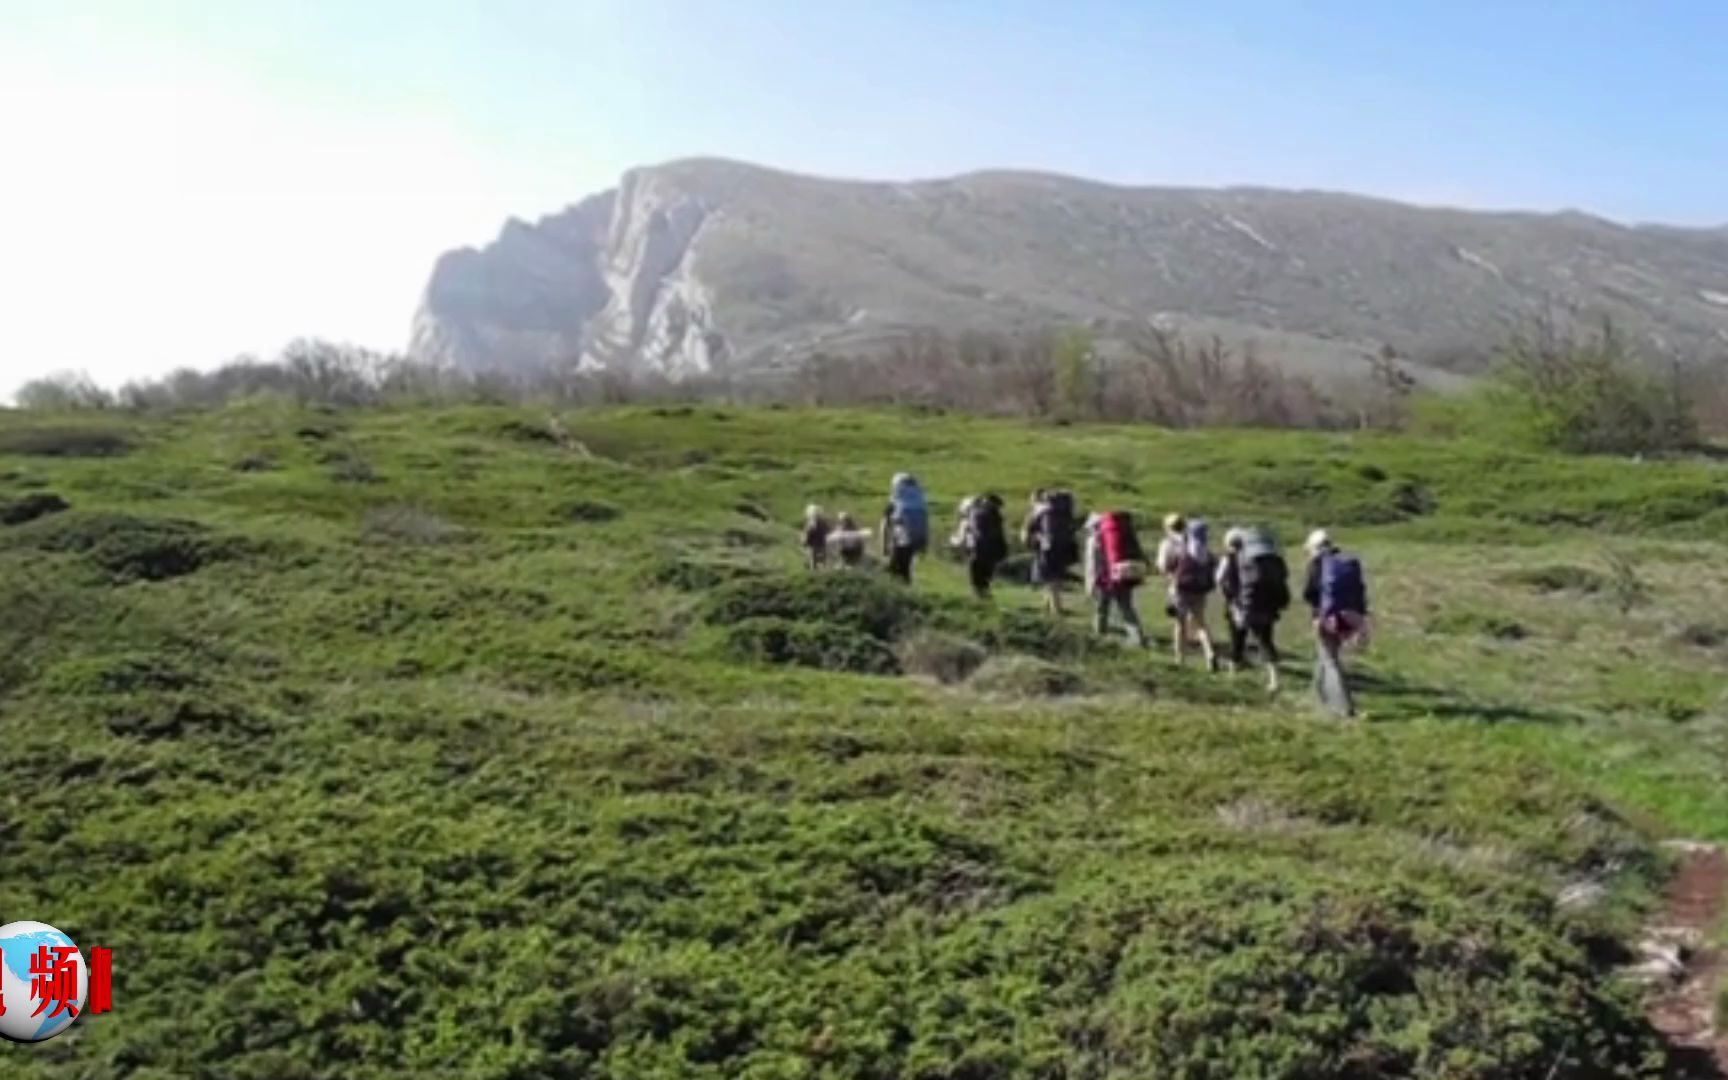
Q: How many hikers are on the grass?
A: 9